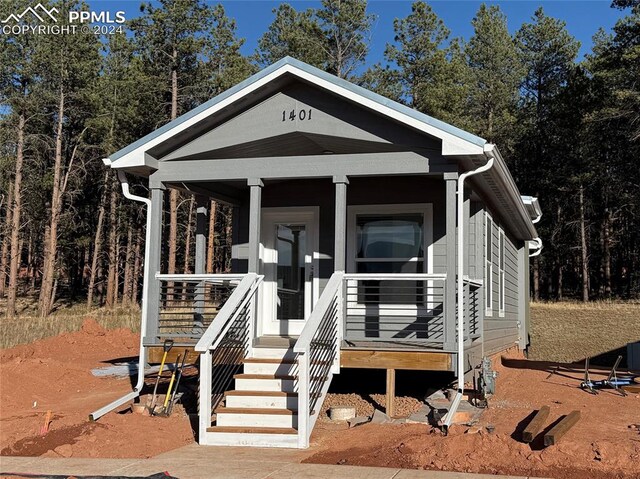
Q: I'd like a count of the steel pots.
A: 0